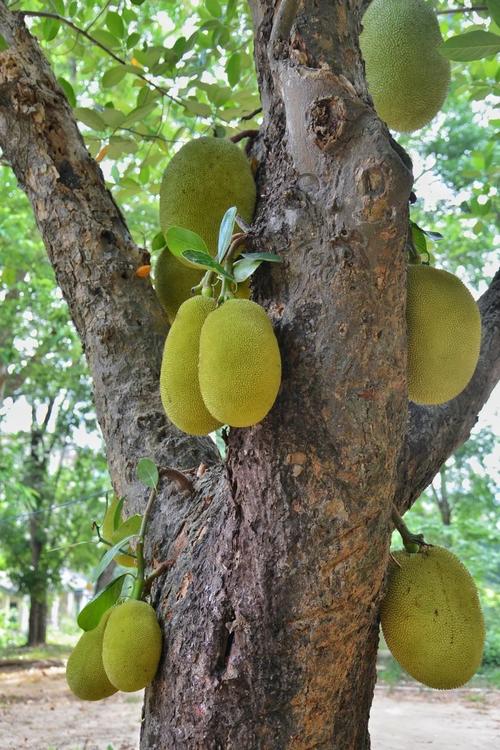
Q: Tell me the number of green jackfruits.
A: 9